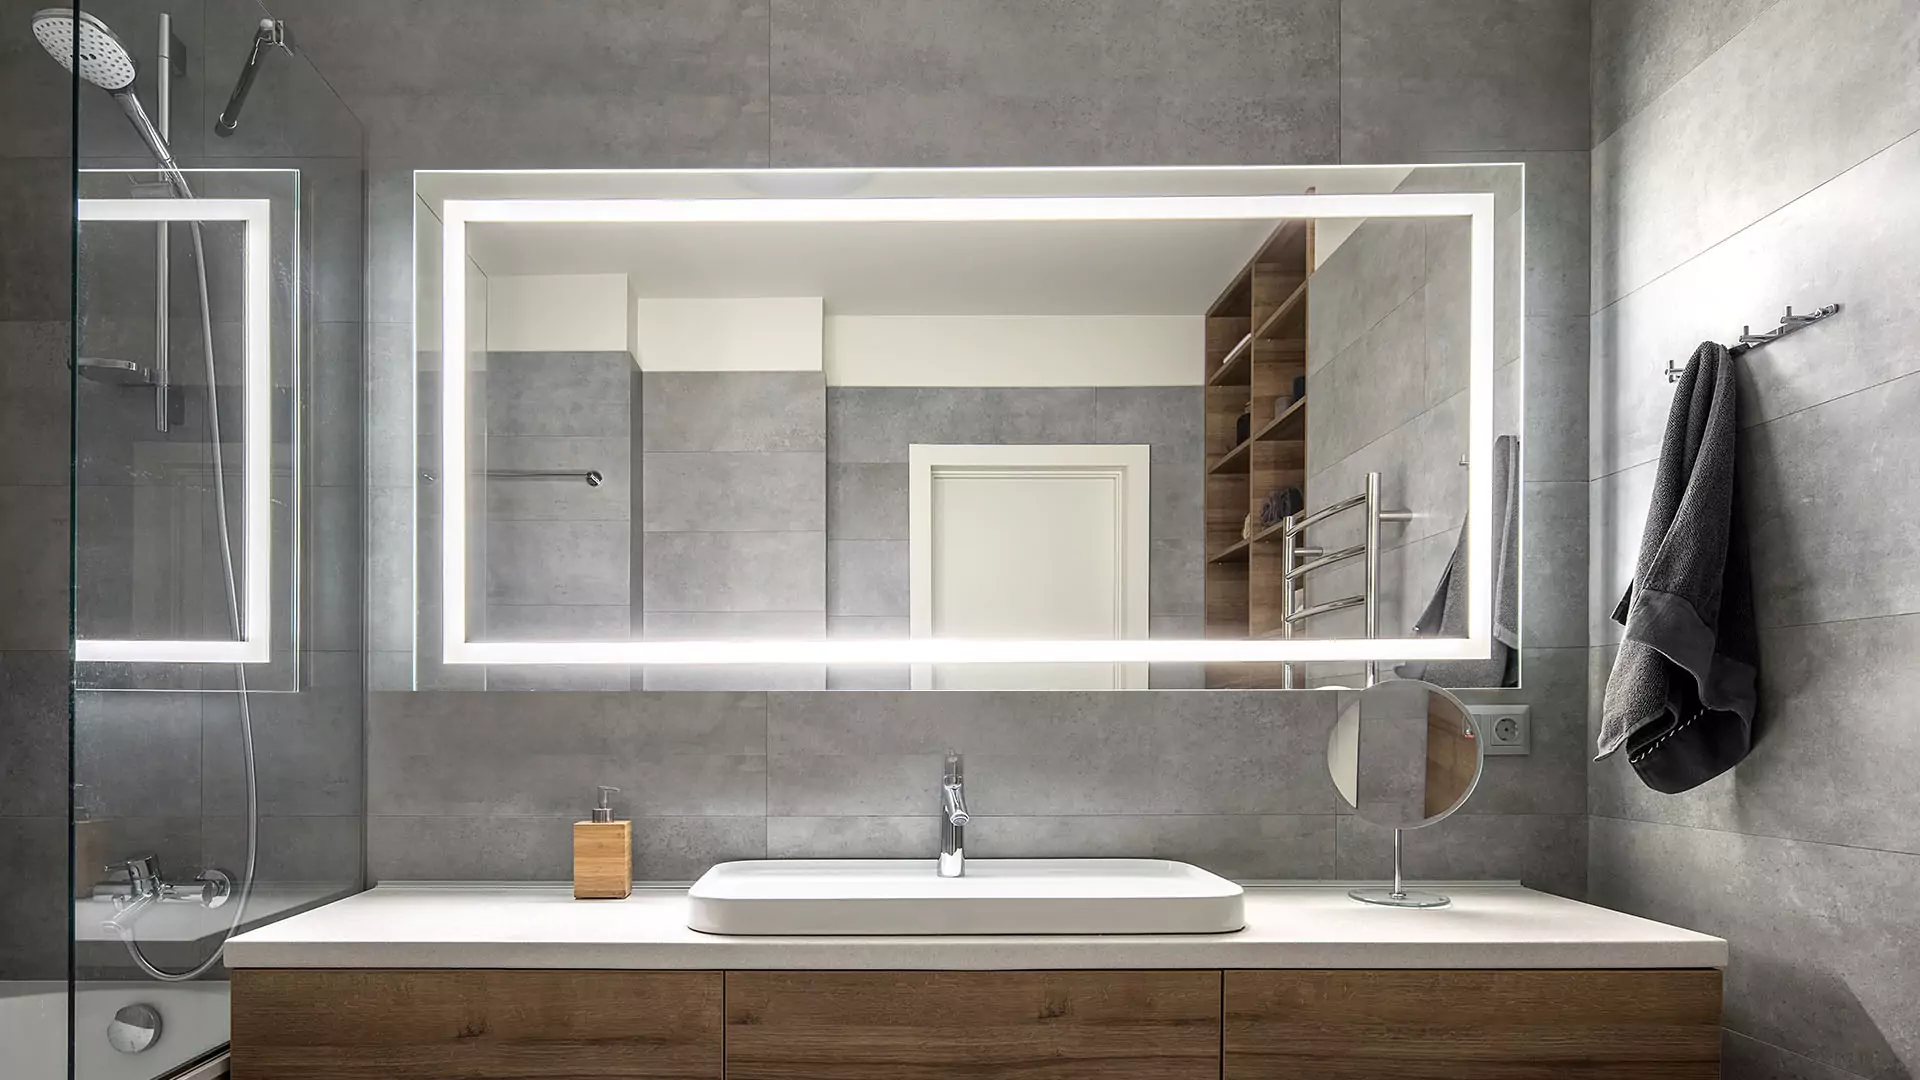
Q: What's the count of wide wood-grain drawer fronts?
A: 3